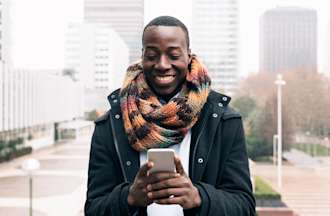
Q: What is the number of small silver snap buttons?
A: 8